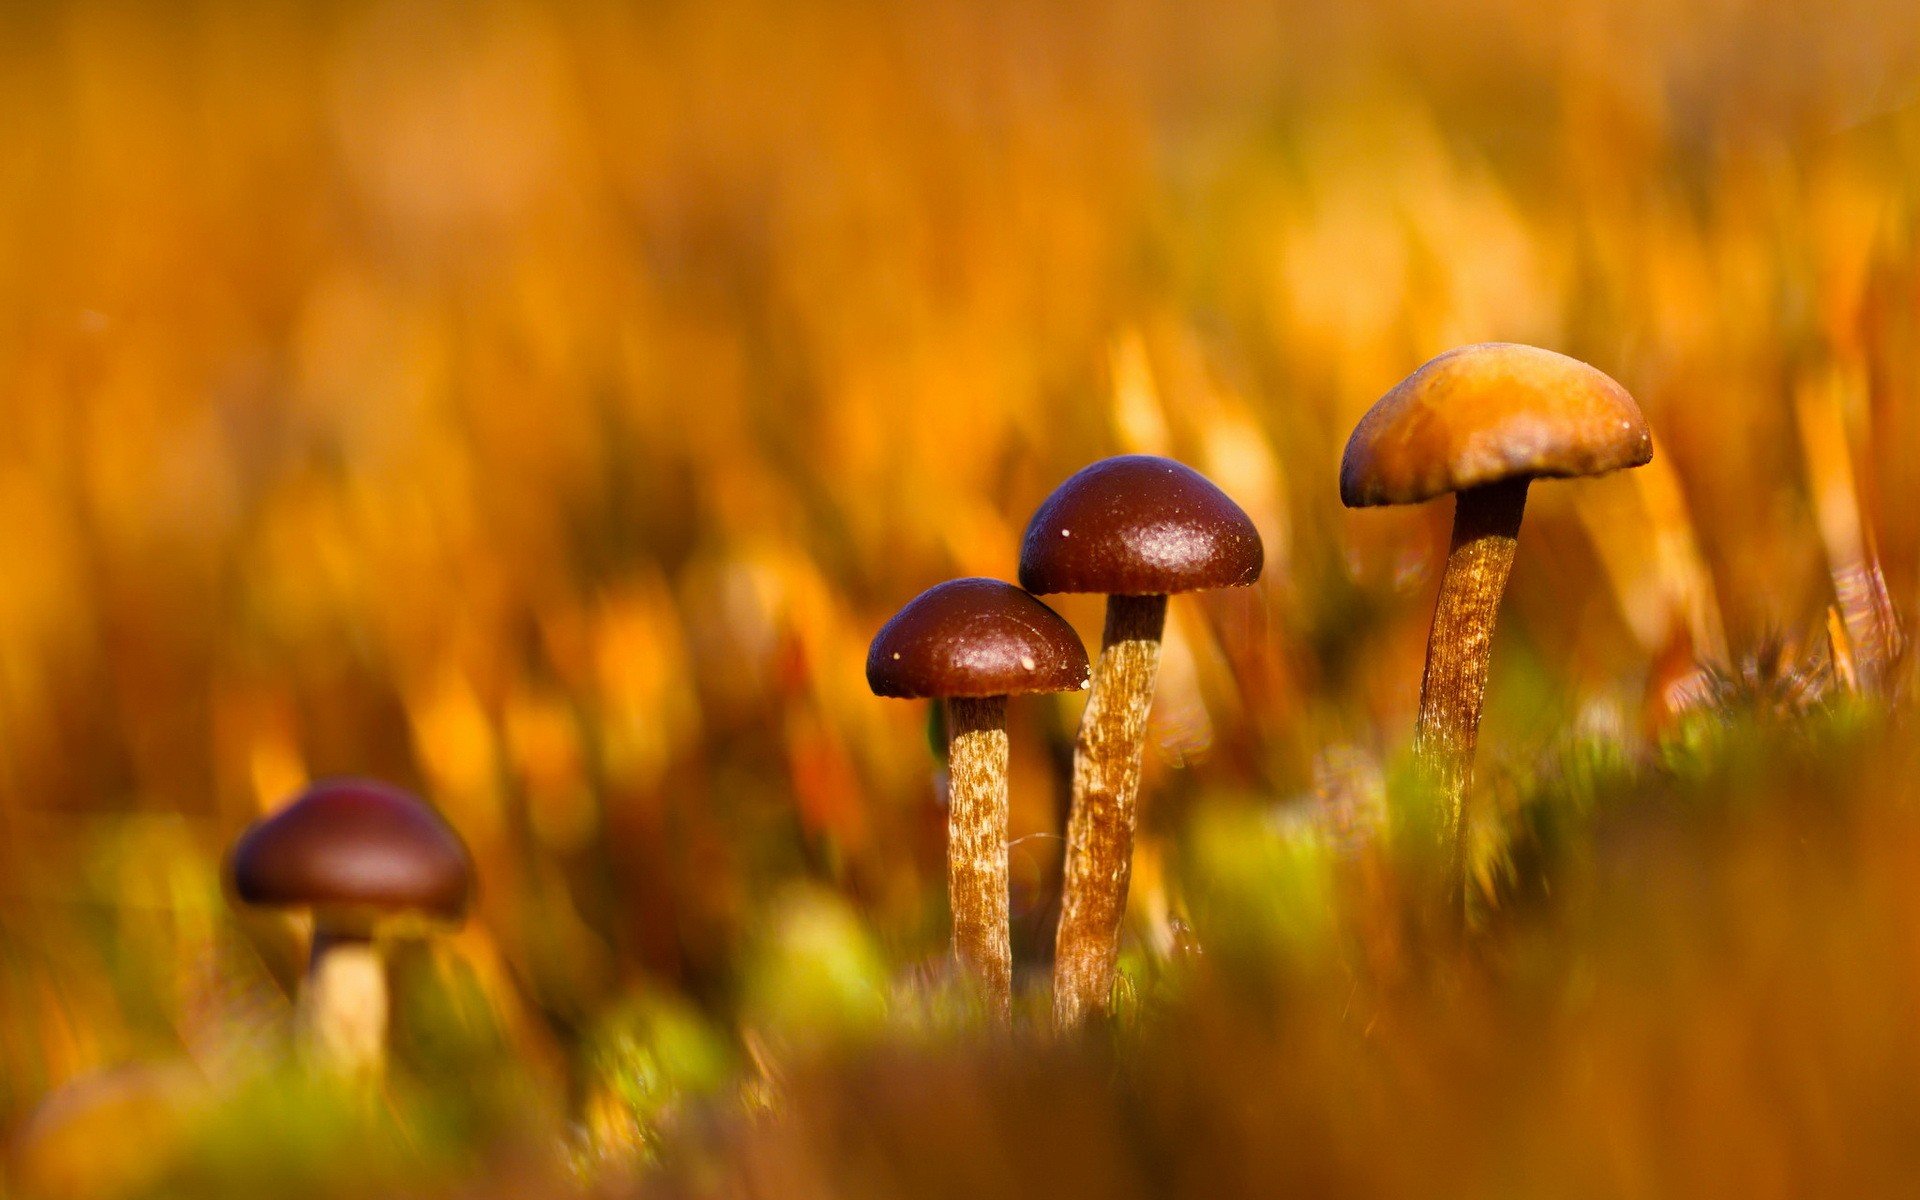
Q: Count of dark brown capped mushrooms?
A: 3